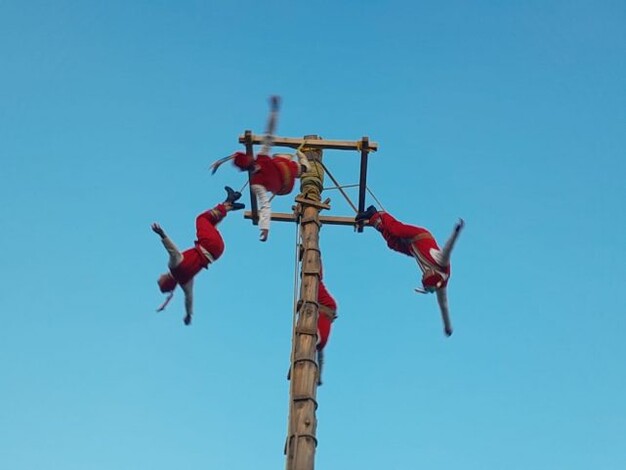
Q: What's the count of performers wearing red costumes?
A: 4